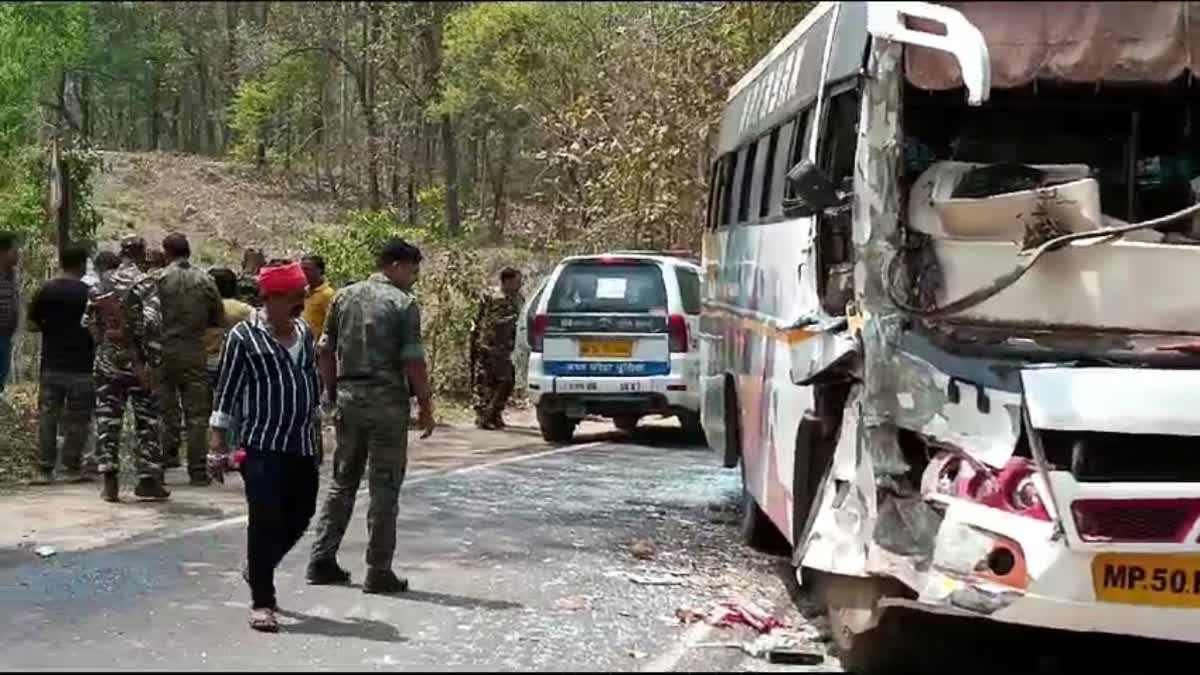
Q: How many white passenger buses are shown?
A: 1